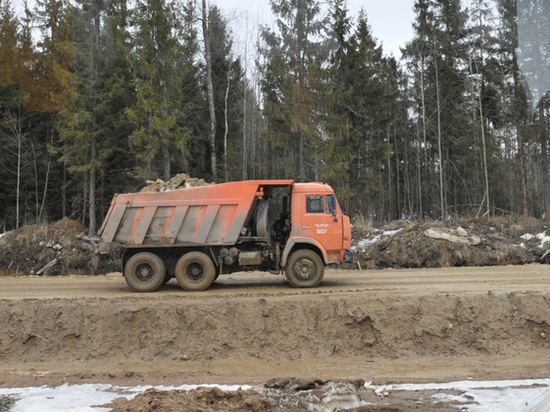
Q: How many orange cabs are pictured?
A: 1